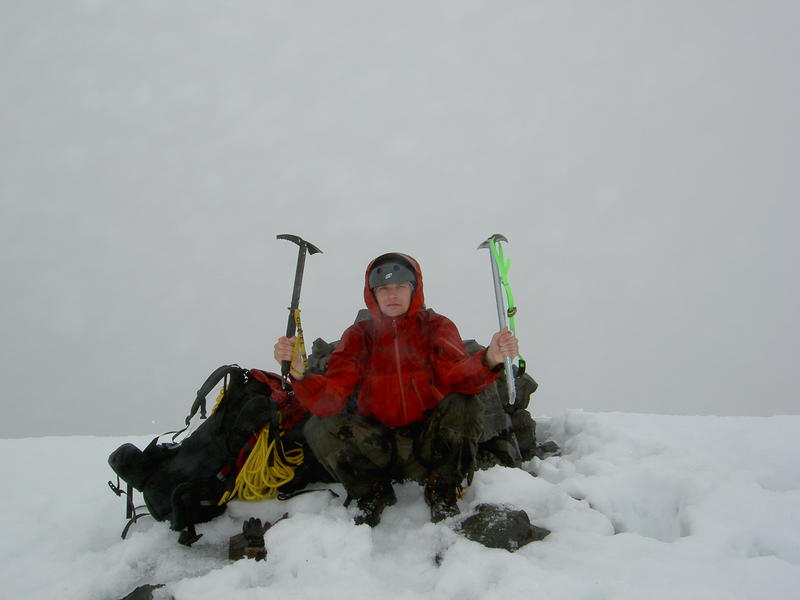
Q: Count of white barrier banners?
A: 0